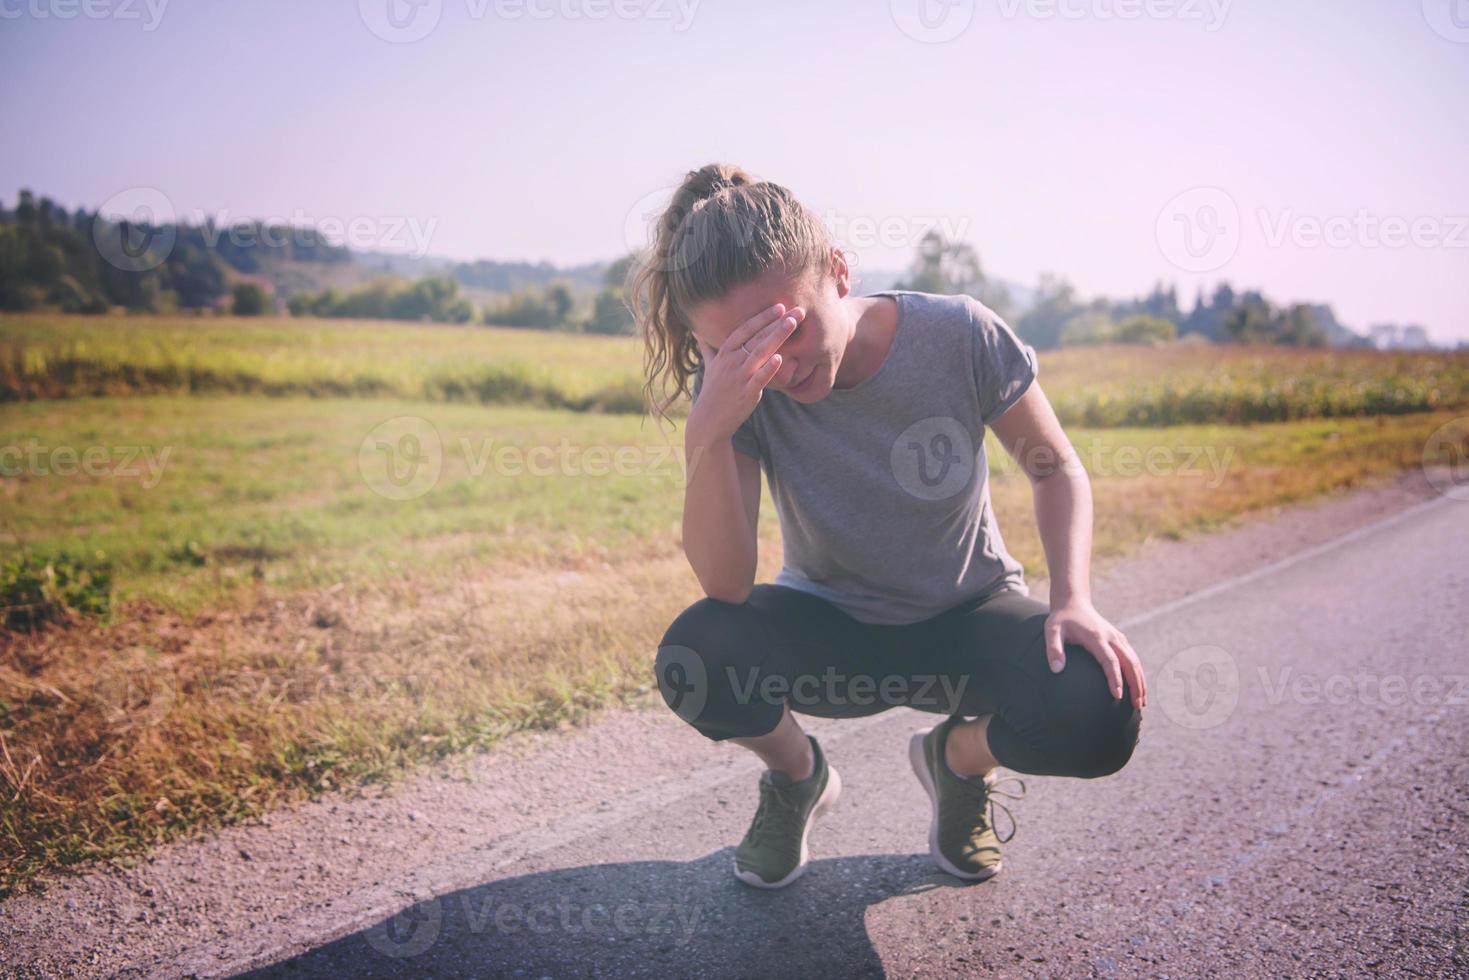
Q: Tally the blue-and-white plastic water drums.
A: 0